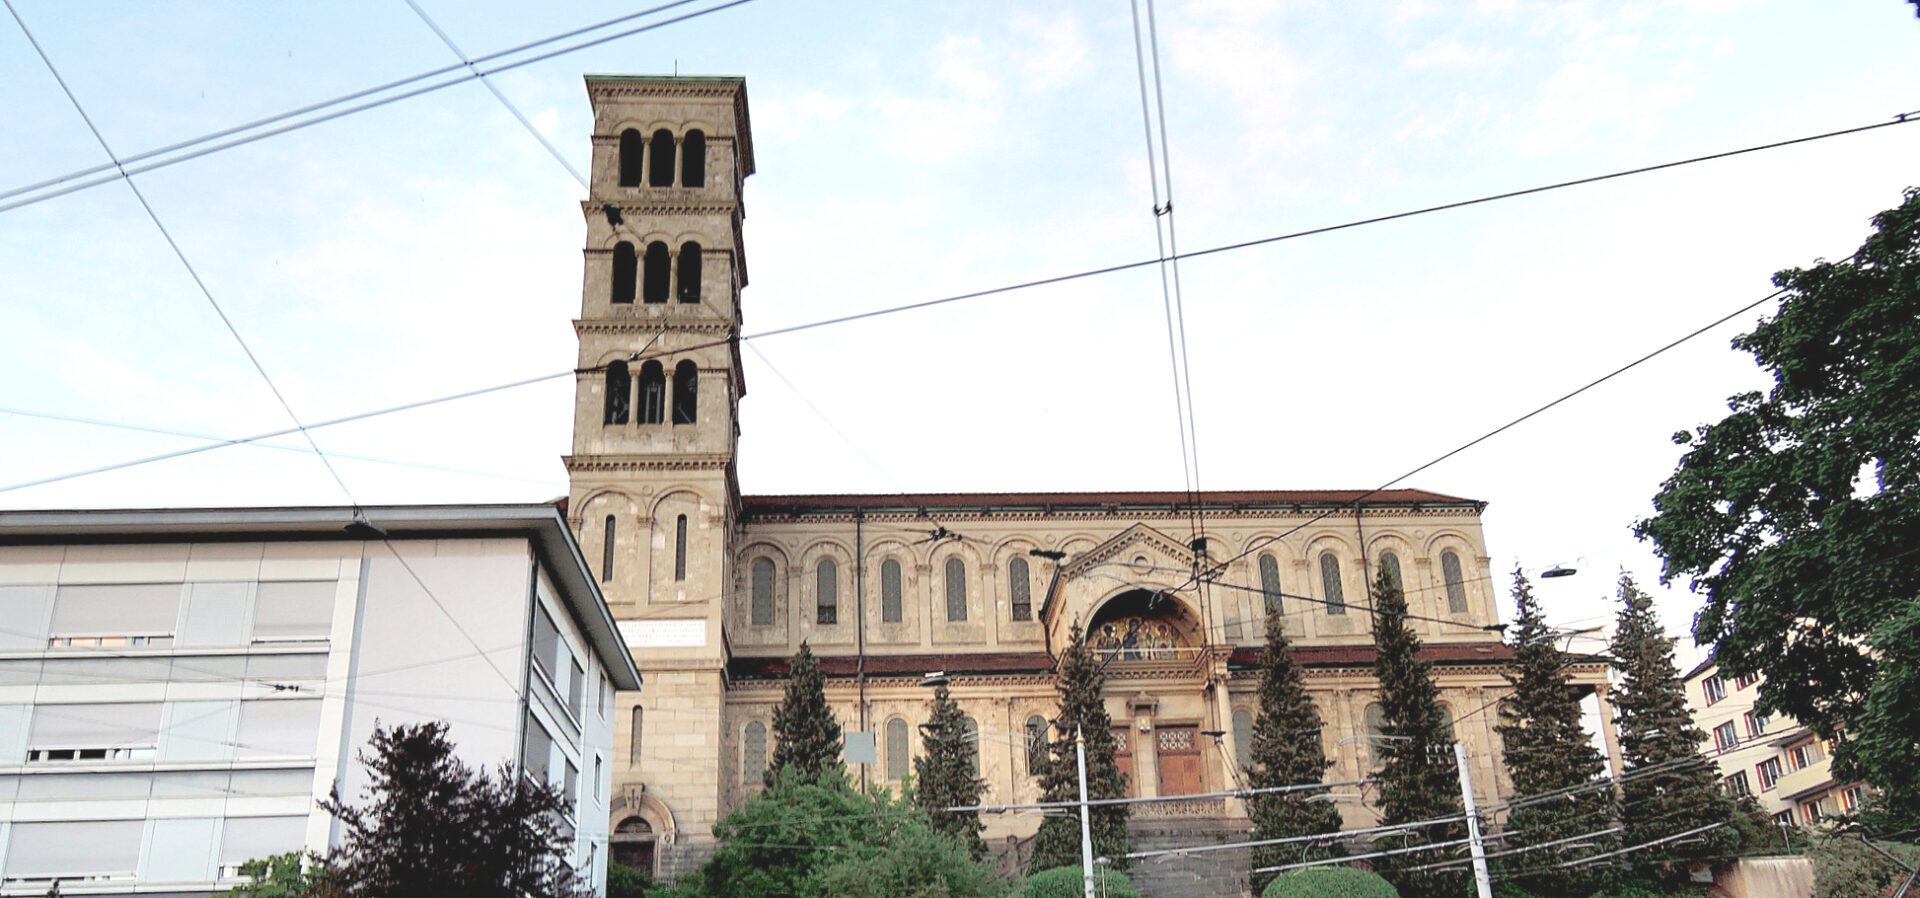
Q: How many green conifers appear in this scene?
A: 7